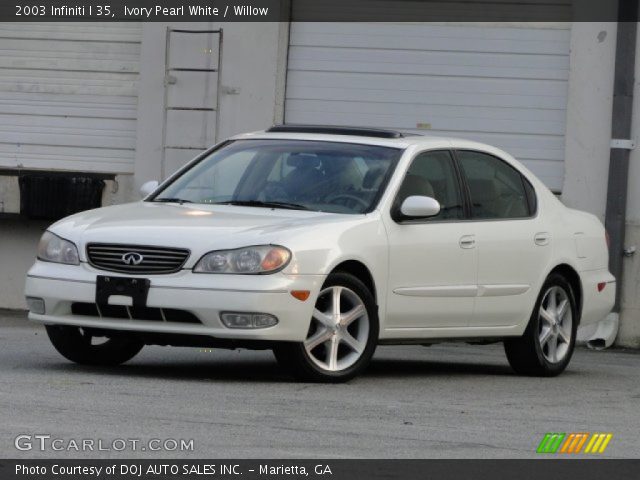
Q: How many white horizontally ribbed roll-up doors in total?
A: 2